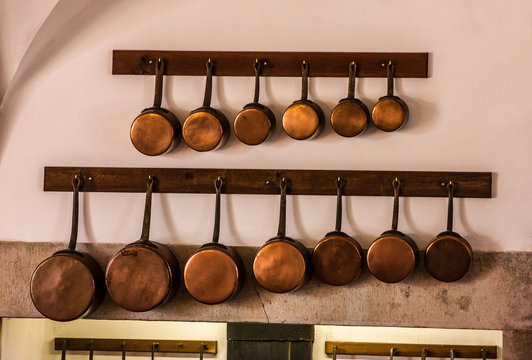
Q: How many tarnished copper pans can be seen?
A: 13